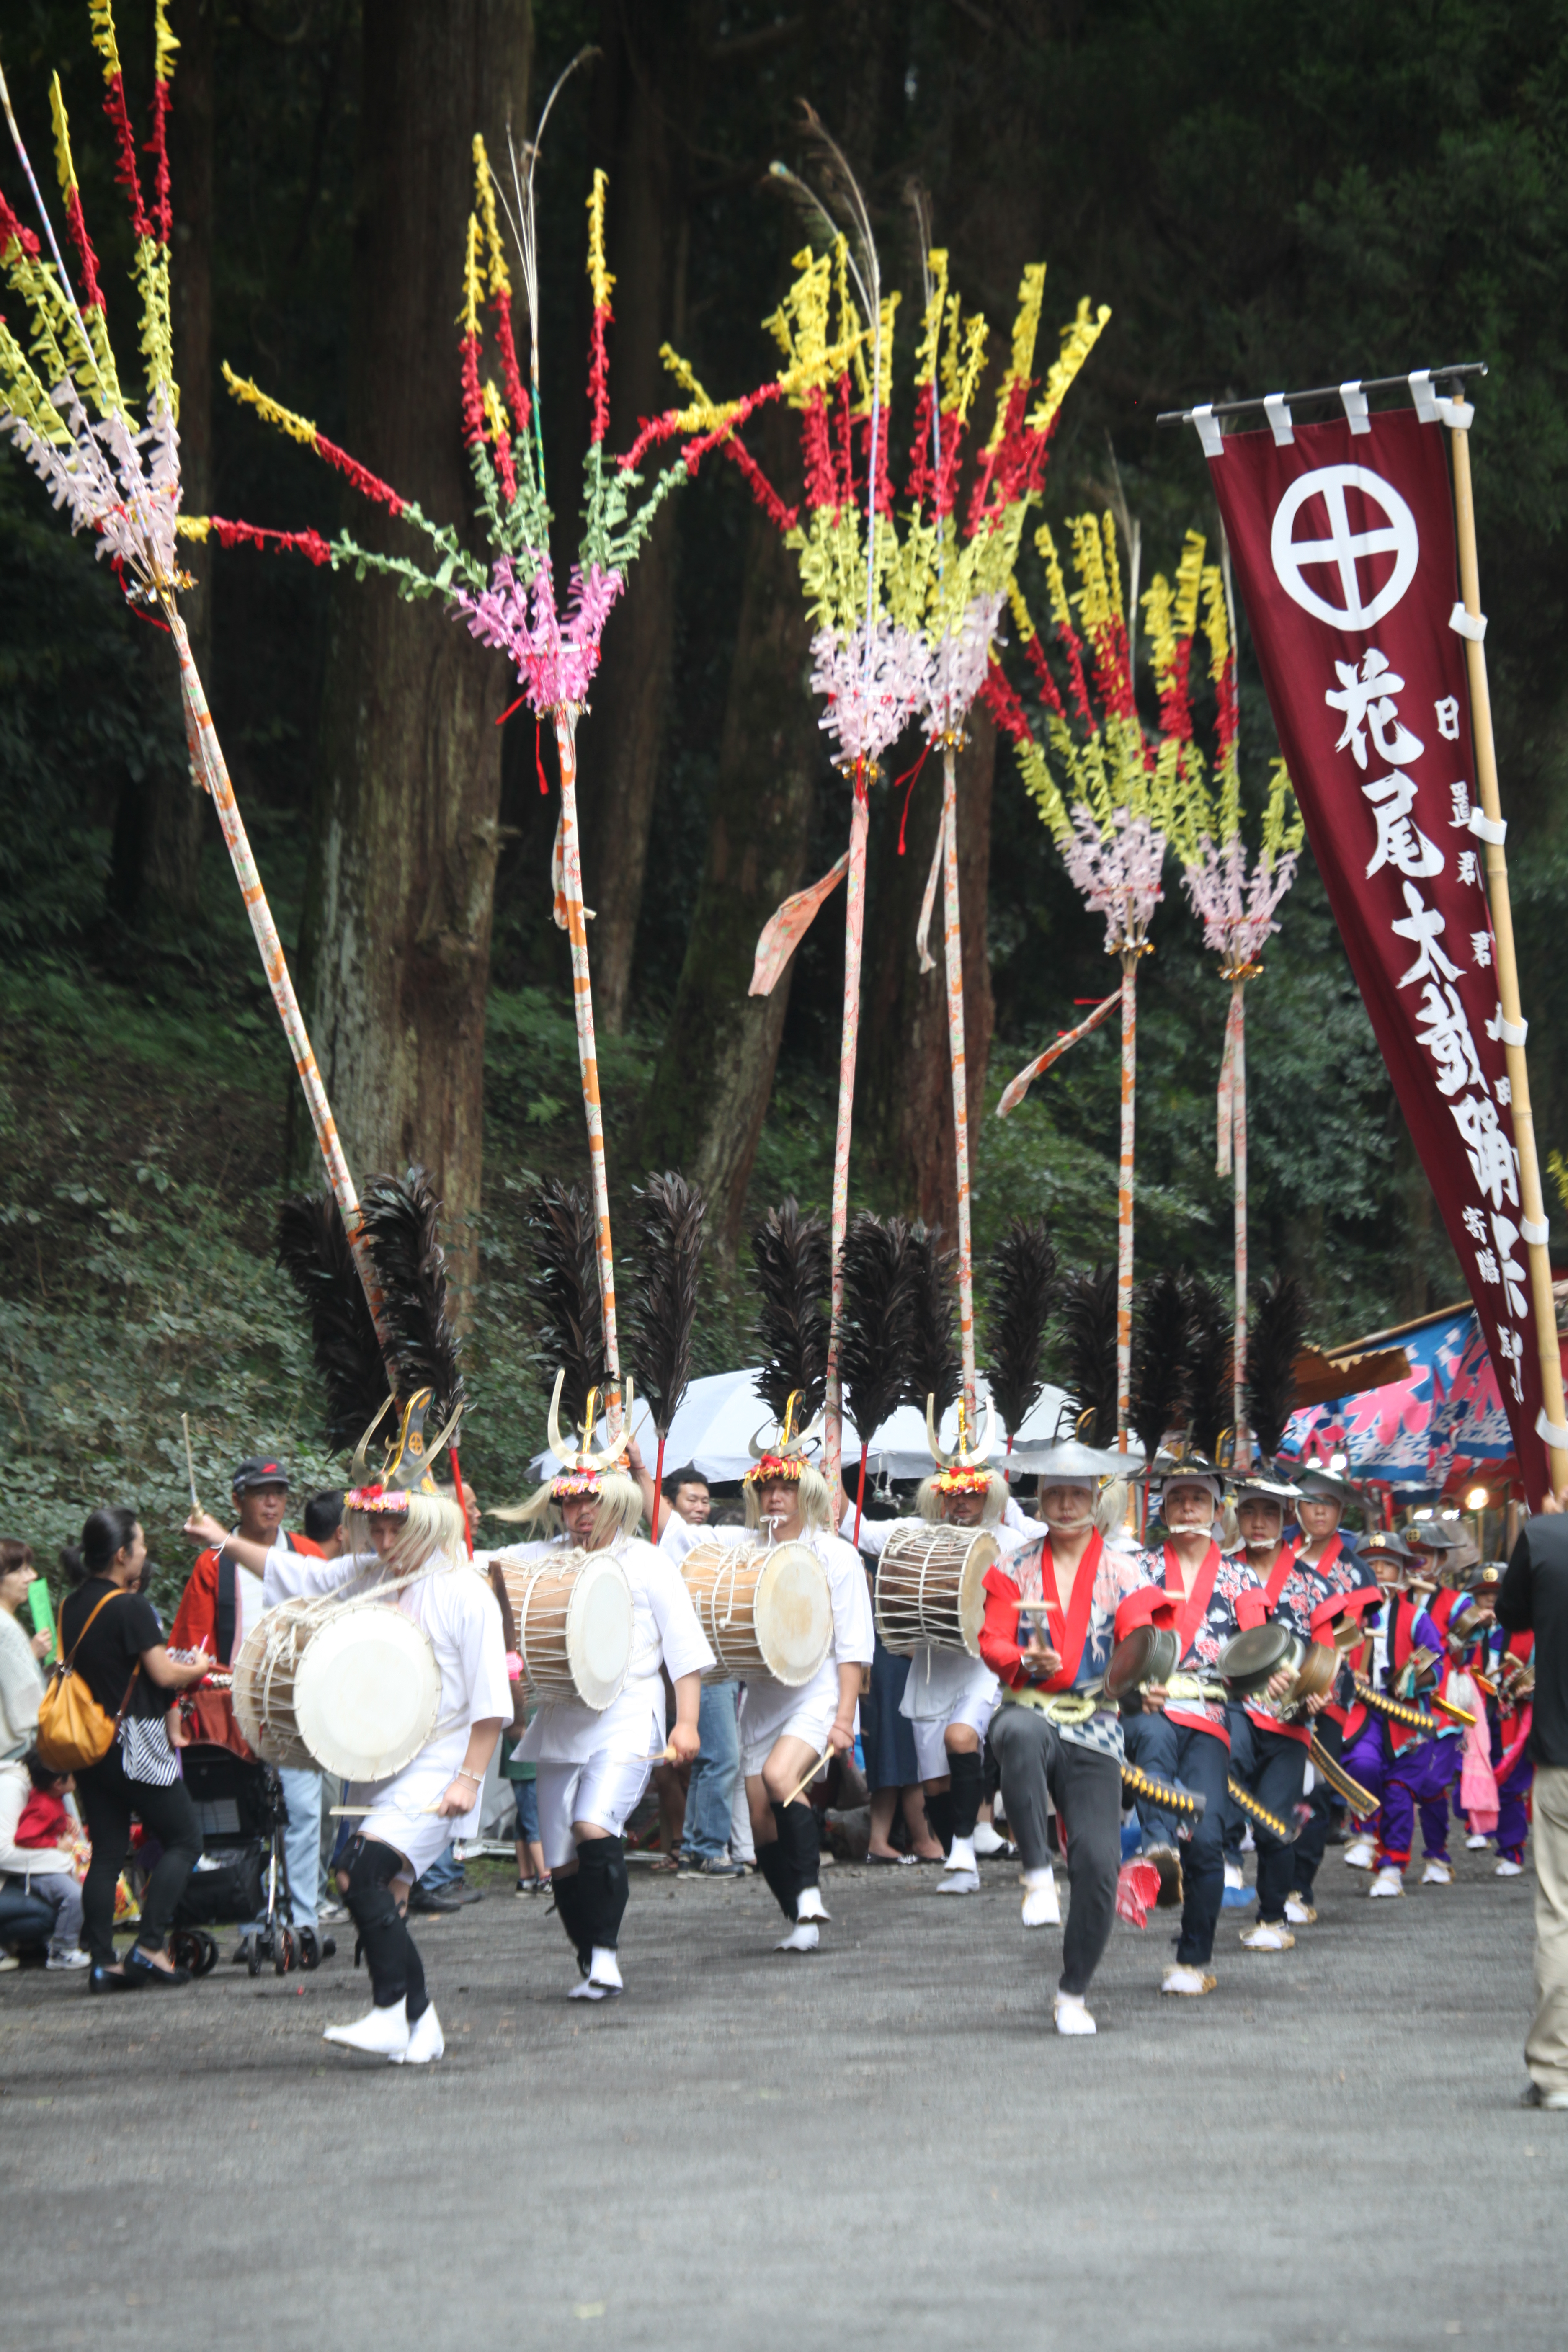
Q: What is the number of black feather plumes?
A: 12